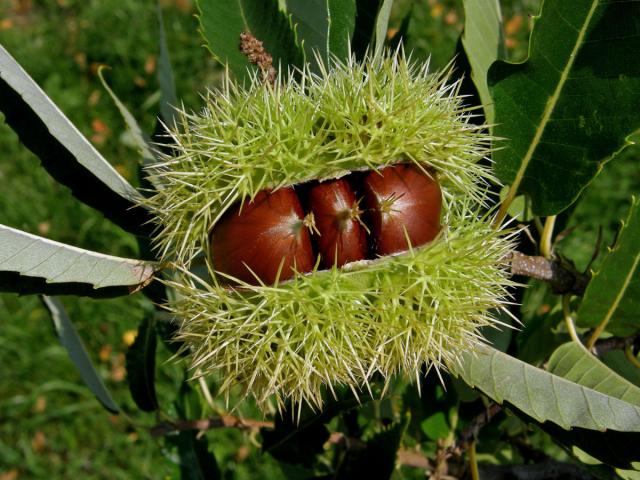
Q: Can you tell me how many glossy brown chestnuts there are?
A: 3